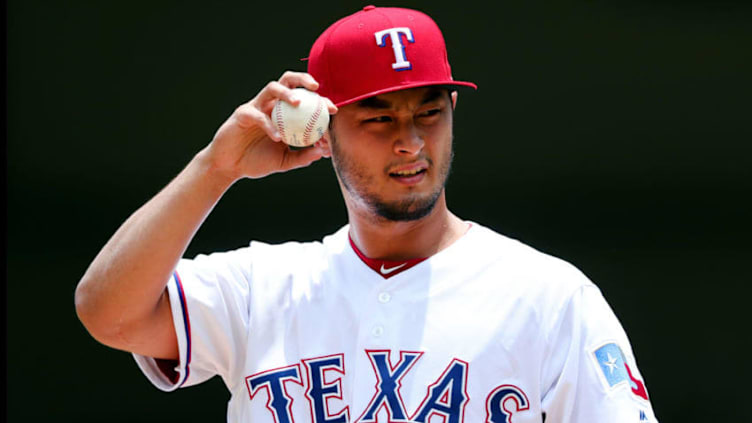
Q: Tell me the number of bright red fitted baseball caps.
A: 1